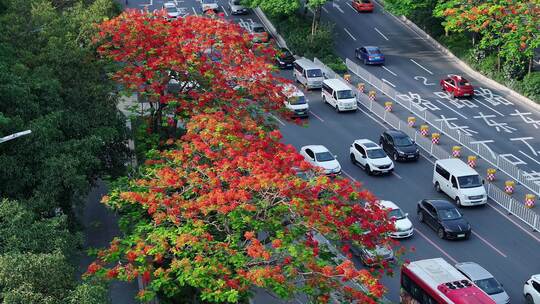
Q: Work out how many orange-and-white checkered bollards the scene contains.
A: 12